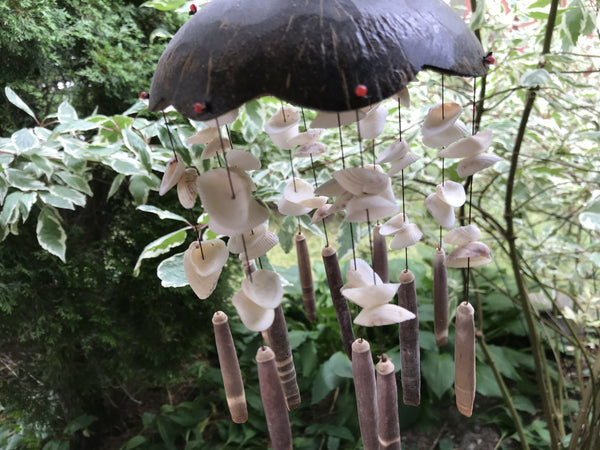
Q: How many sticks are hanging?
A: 11